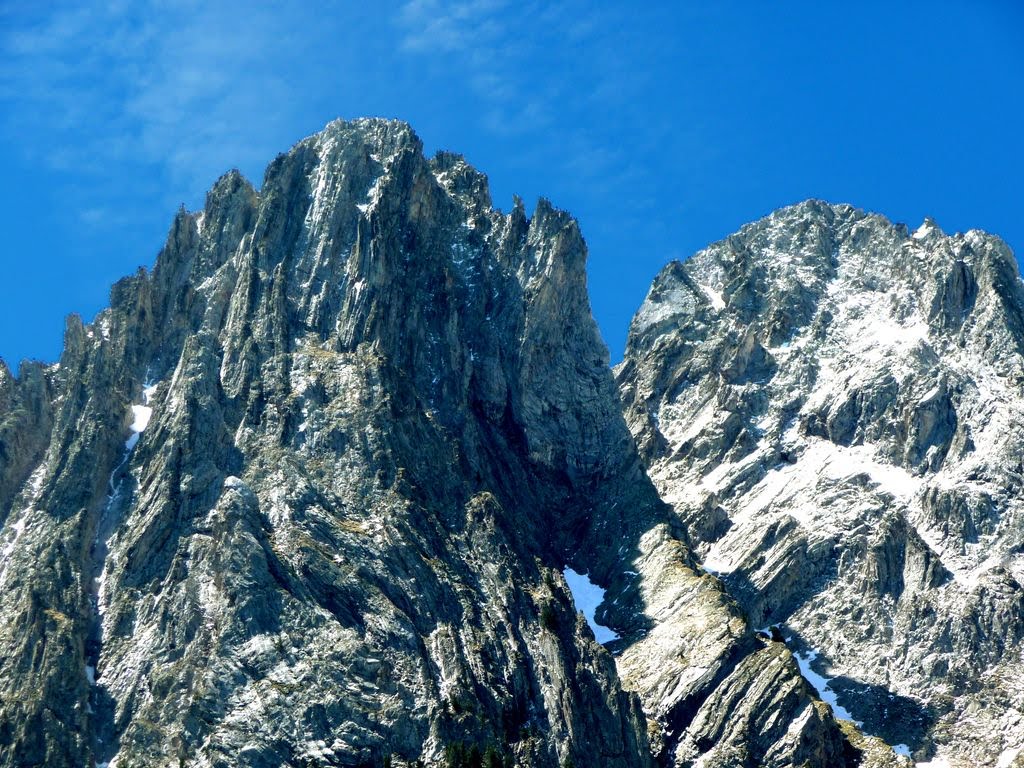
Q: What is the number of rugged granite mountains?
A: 2